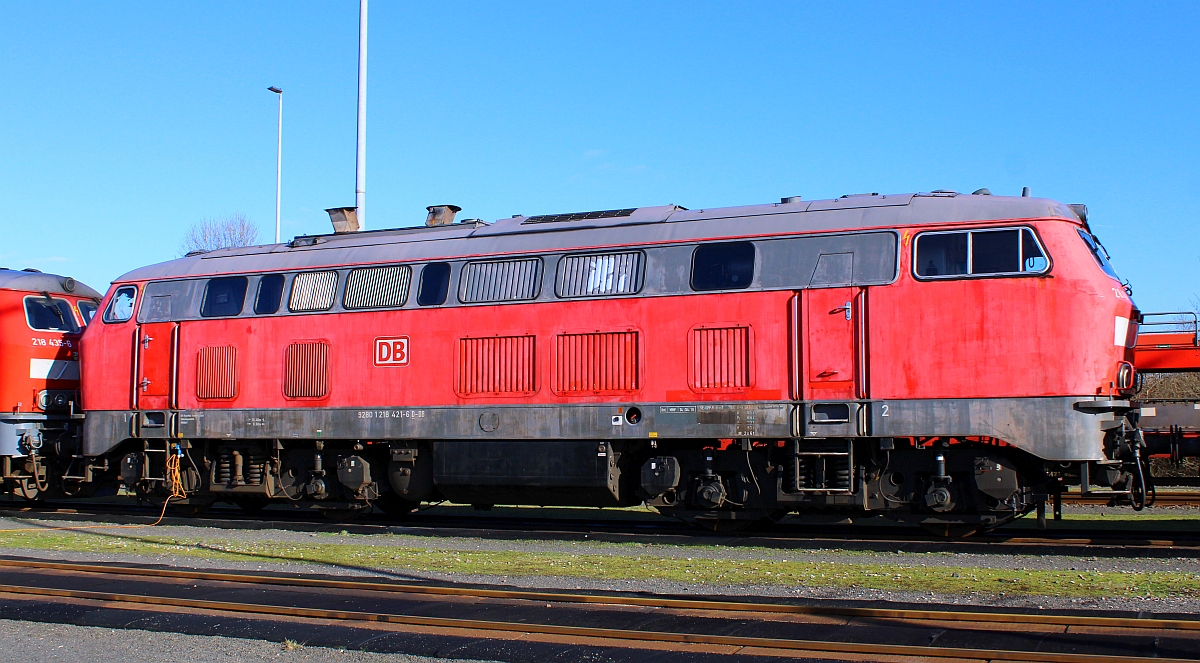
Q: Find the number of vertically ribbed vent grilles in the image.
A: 9